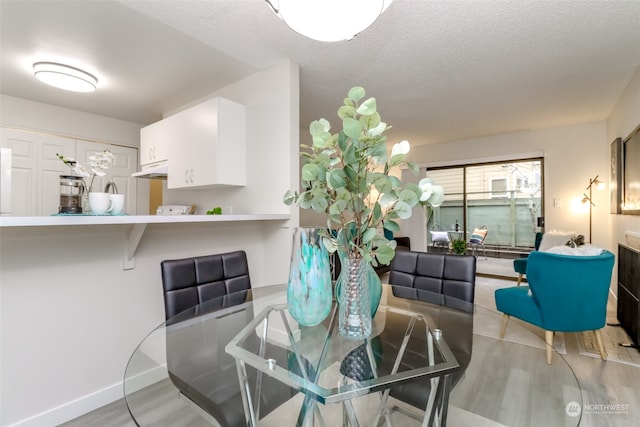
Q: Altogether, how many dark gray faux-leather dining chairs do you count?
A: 2